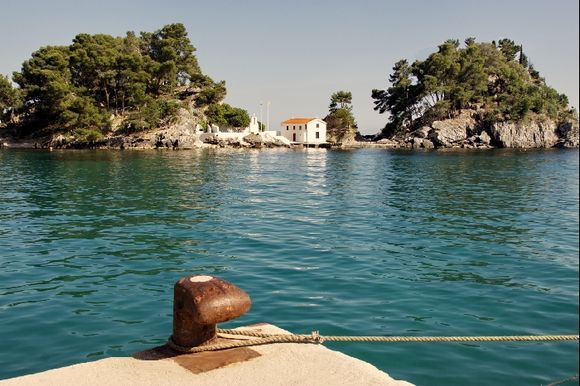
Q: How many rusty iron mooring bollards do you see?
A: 1